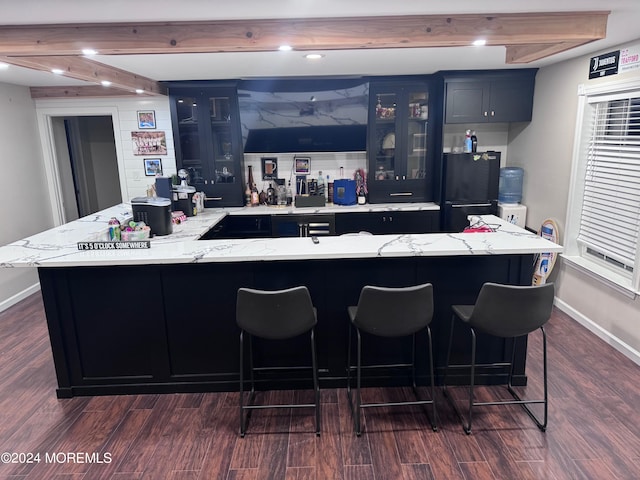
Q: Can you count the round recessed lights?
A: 8